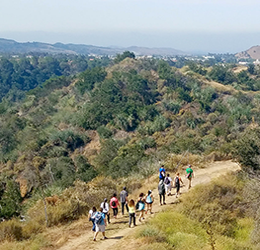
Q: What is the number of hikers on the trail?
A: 13